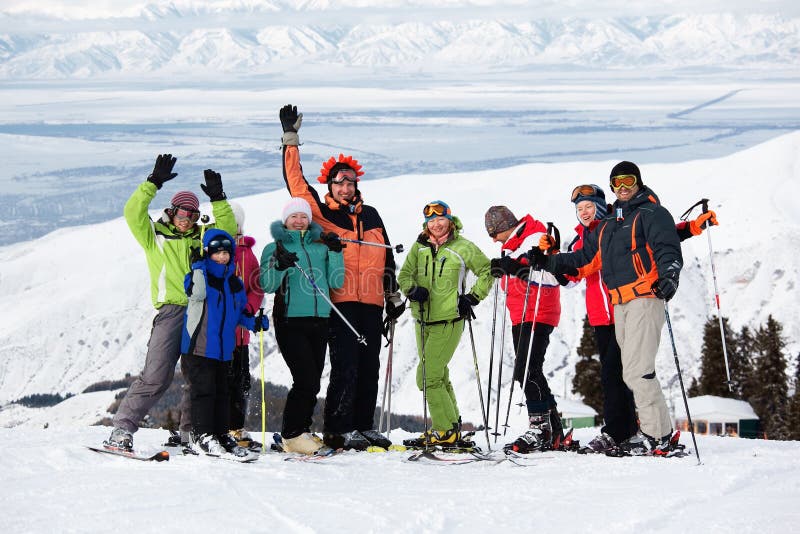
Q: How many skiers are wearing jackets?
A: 9